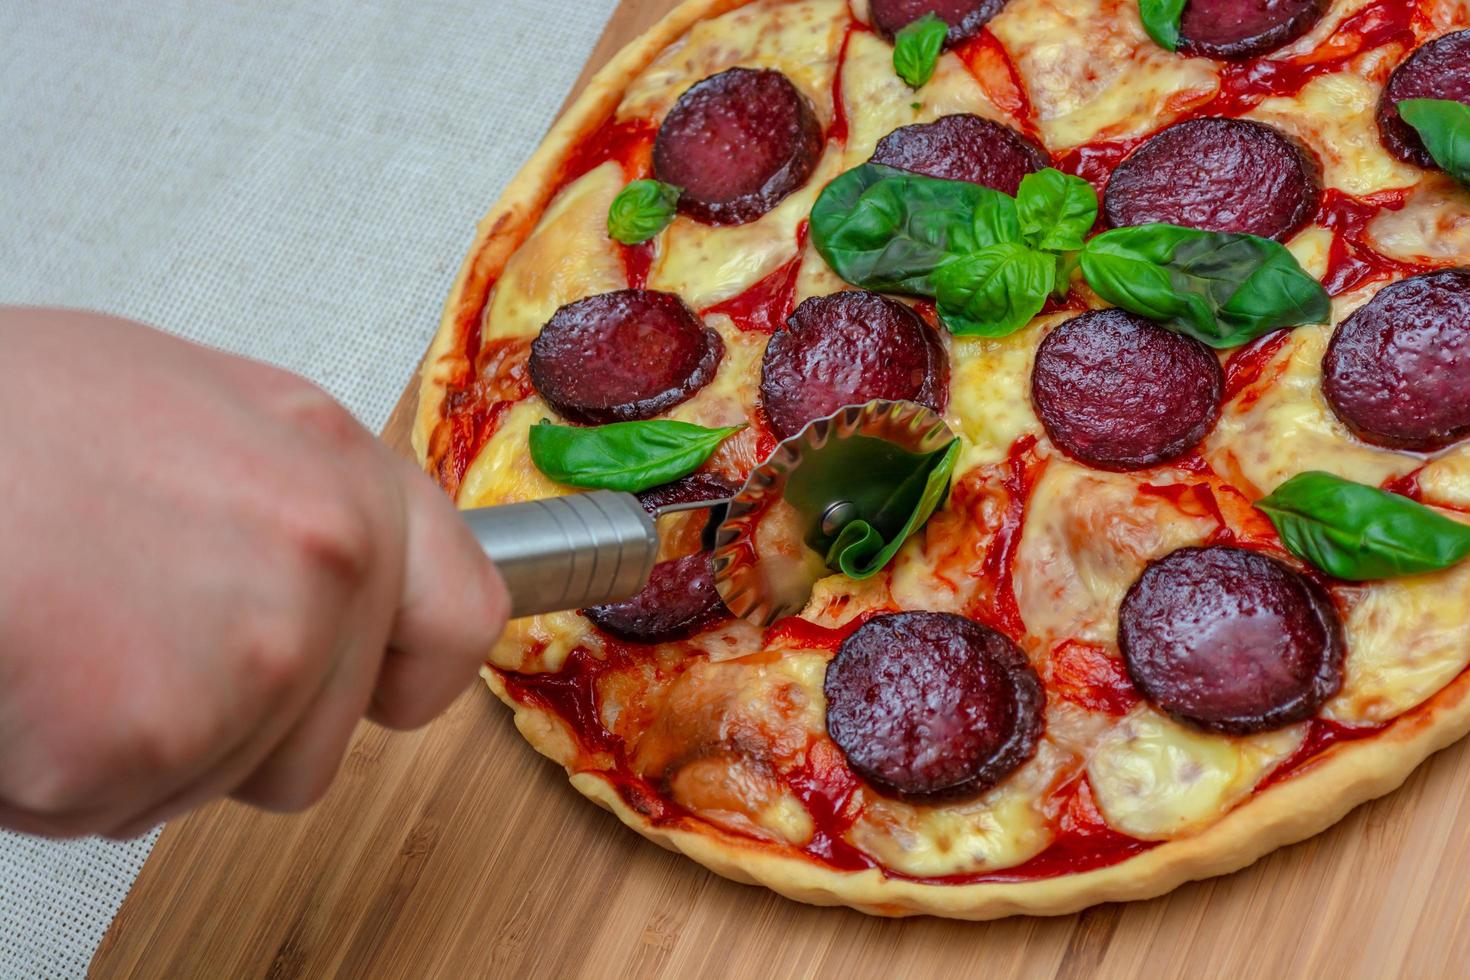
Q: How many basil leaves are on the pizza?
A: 11